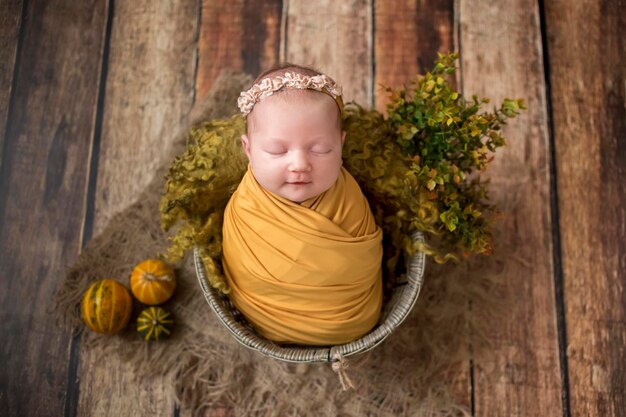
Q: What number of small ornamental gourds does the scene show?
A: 3